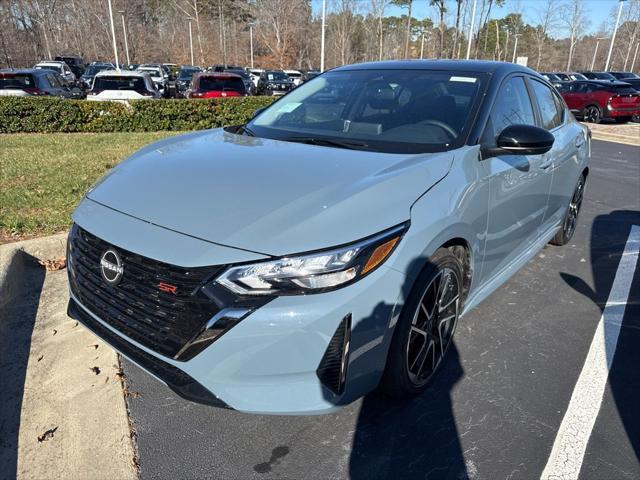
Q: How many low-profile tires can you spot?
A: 2